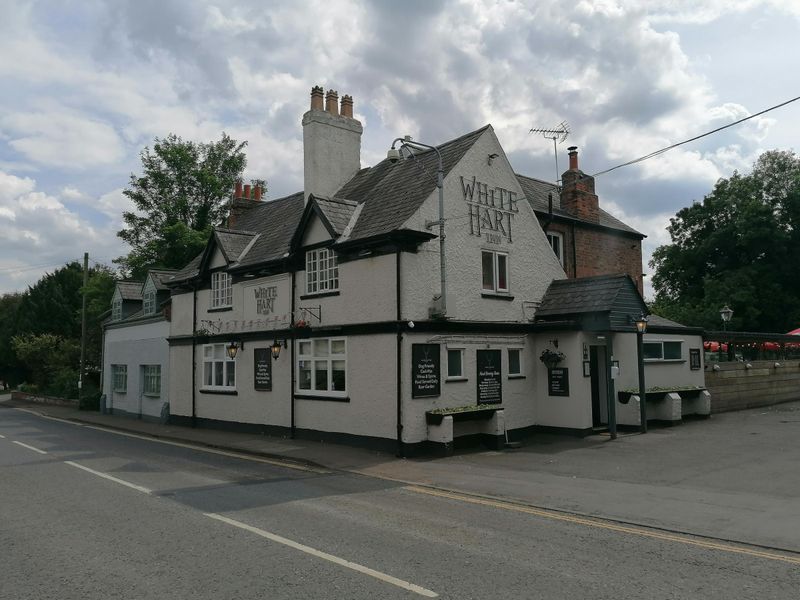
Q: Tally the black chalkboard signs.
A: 5